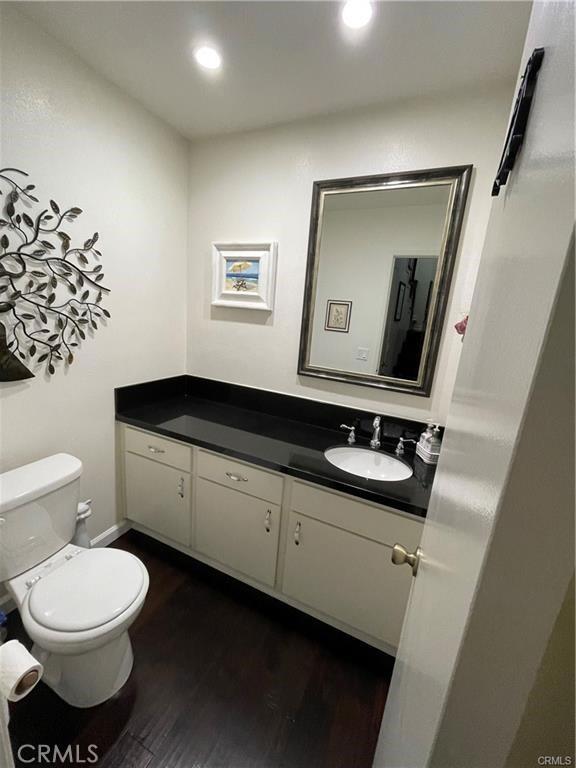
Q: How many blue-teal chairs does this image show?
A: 0